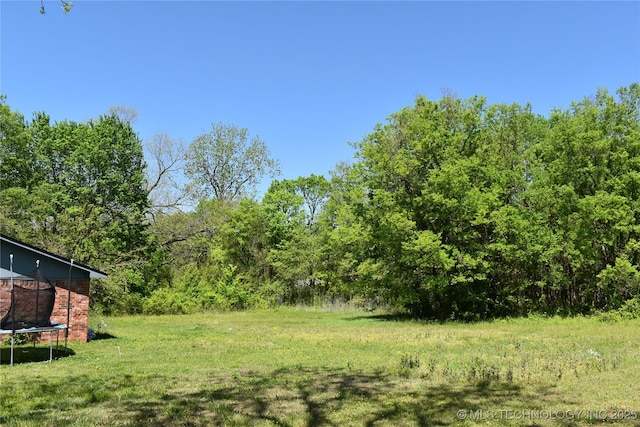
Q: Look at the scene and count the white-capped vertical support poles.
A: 3